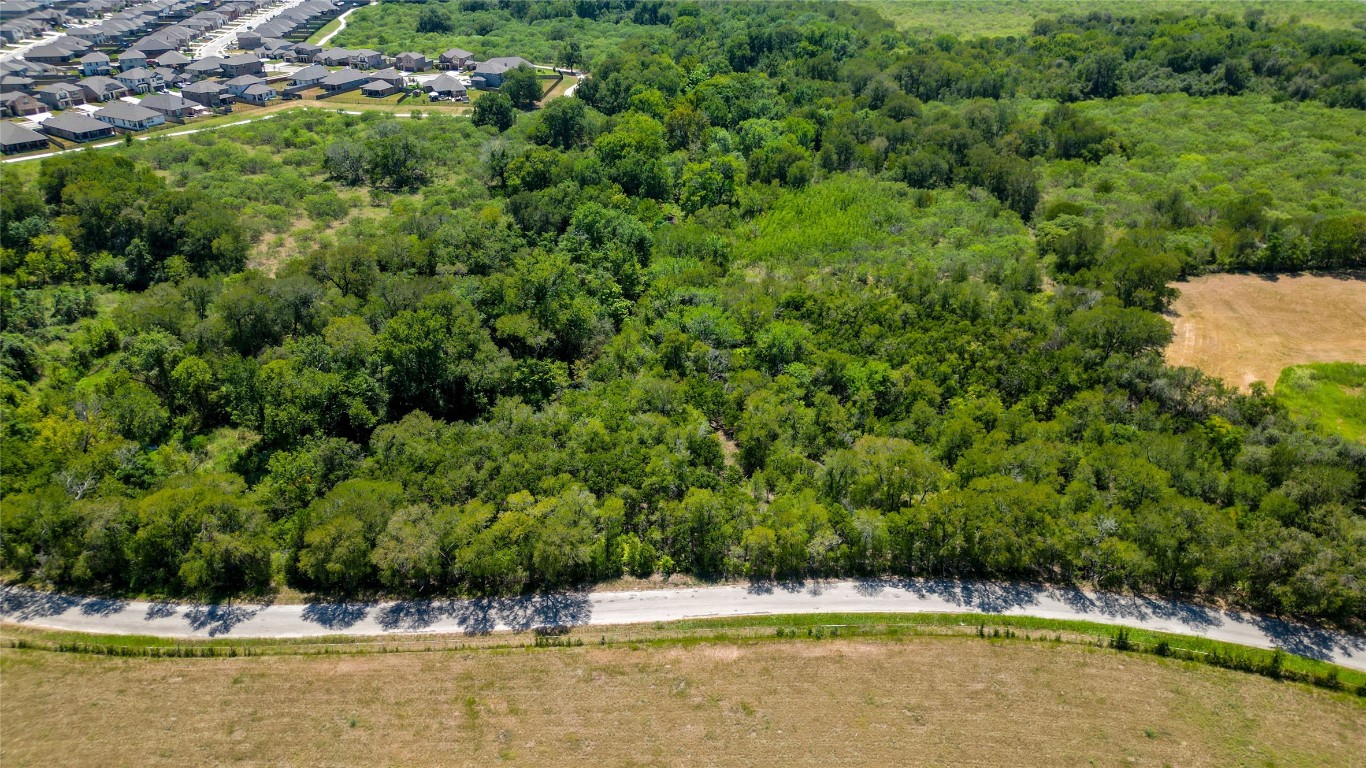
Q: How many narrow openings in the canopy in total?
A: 1